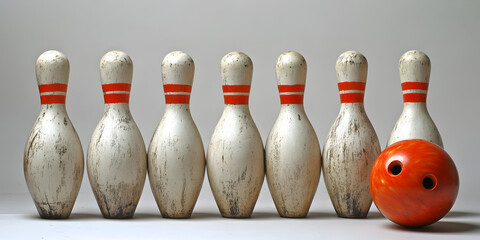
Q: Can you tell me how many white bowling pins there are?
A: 7